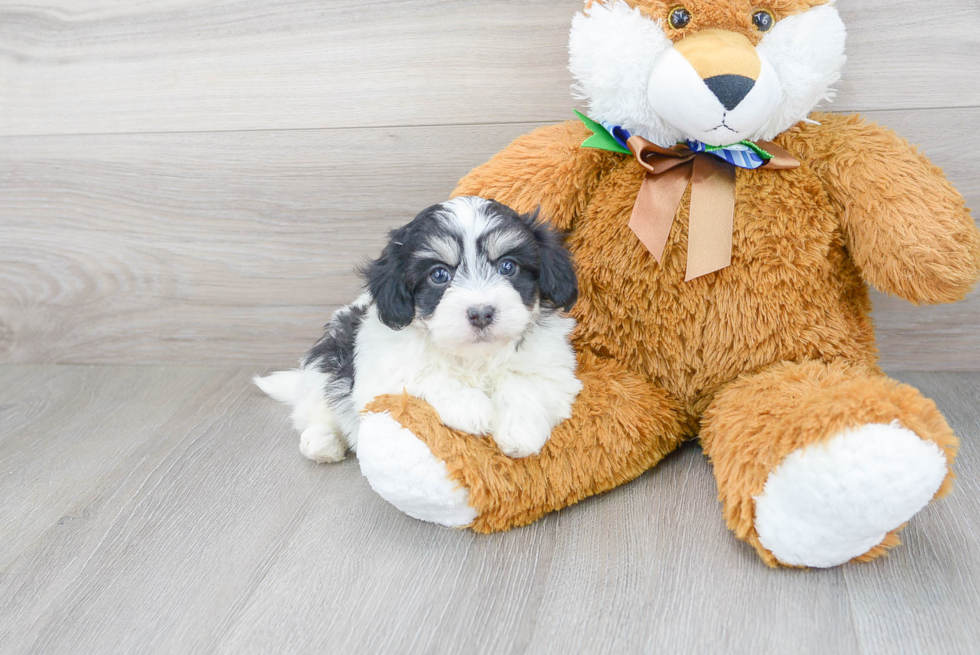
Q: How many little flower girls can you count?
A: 0